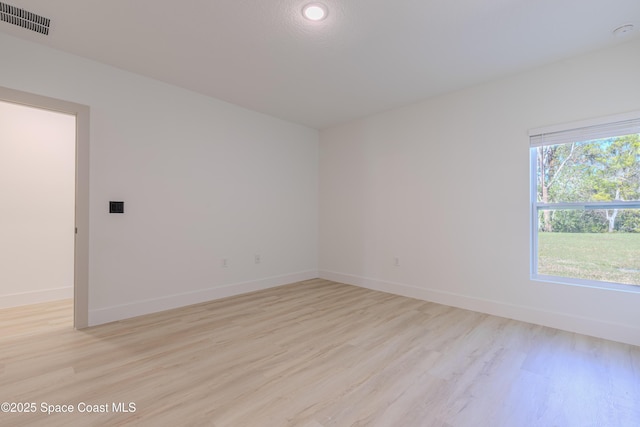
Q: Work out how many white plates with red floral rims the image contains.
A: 0